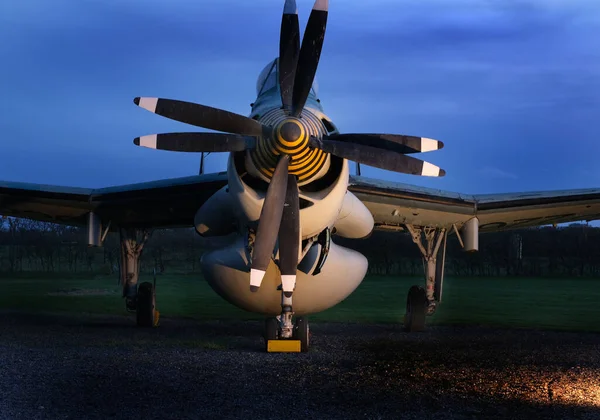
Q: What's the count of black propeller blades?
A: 8